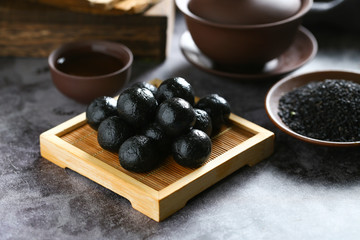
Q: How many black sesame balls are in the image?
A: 11